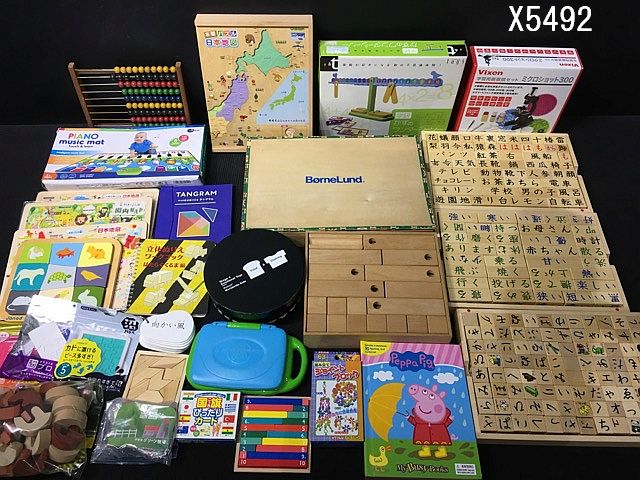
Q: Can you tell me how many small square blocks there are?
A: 10